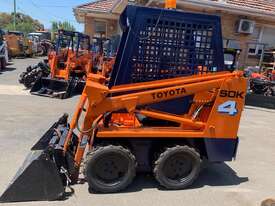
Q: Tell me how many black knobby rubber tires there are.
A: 2